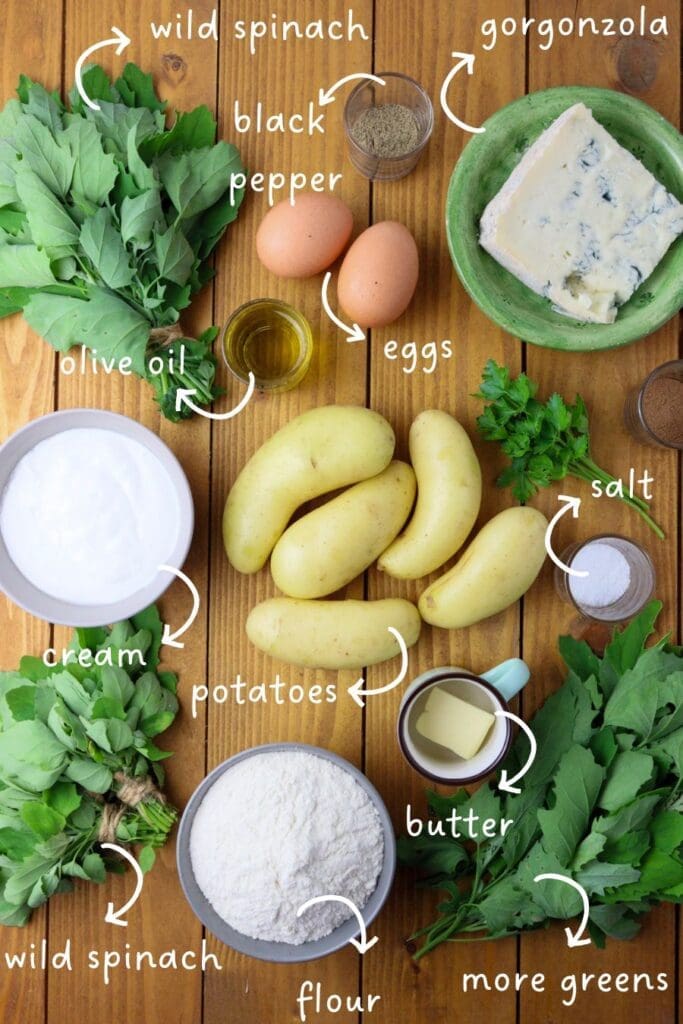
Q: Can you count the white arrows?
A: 12